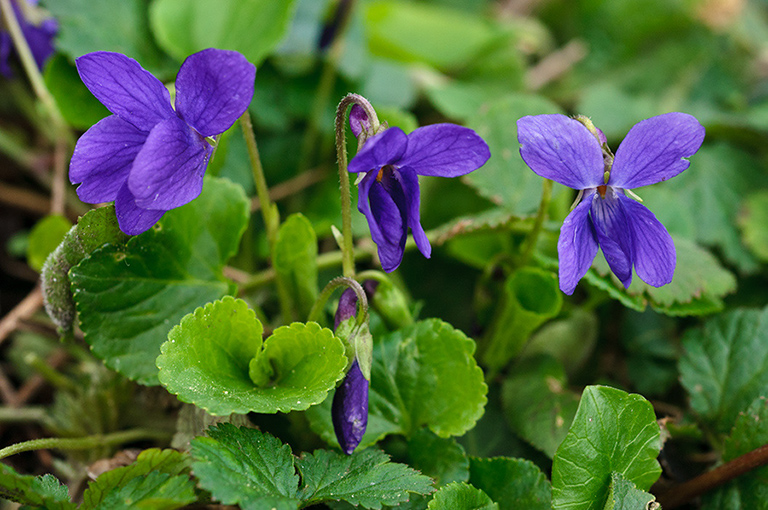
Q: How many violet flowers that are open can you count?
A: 3